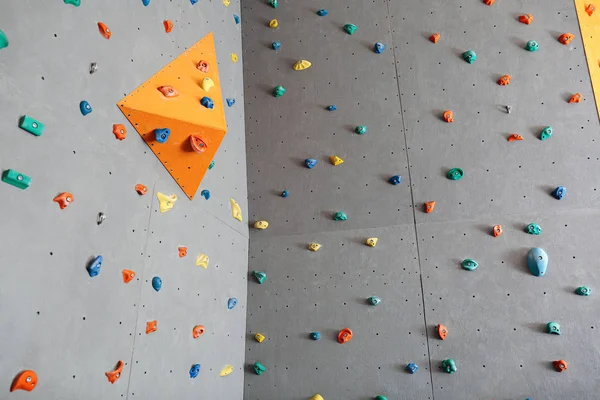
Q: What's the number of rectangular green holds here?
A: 2